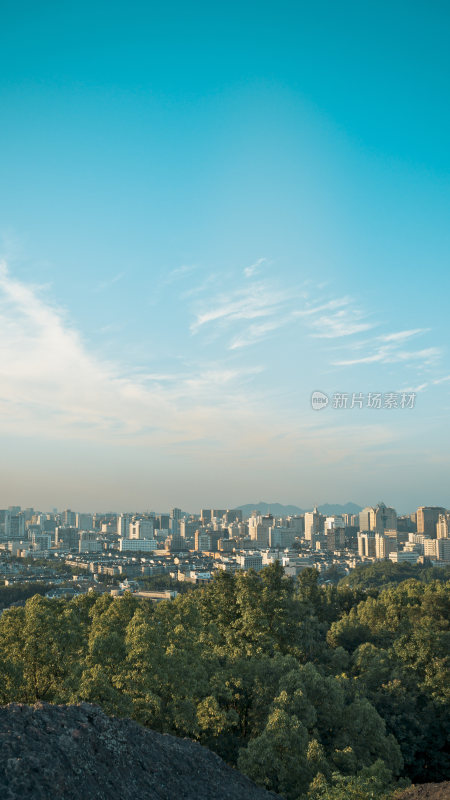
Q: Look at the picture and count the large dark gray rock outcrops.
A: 1